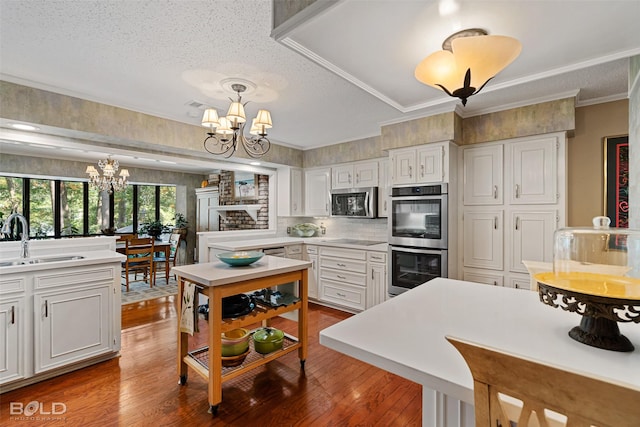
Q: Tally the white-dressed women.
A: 0